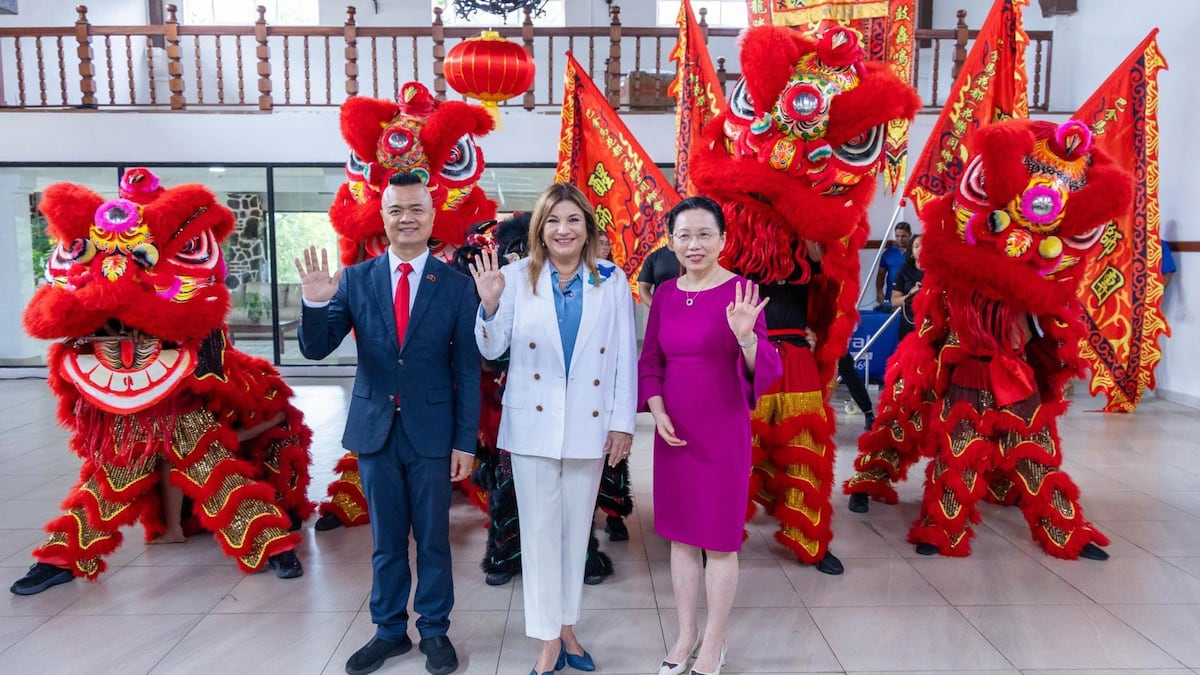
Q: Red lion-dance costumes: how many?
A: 4